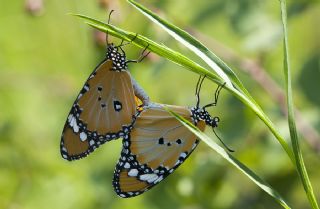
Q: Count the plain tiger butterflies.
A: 2